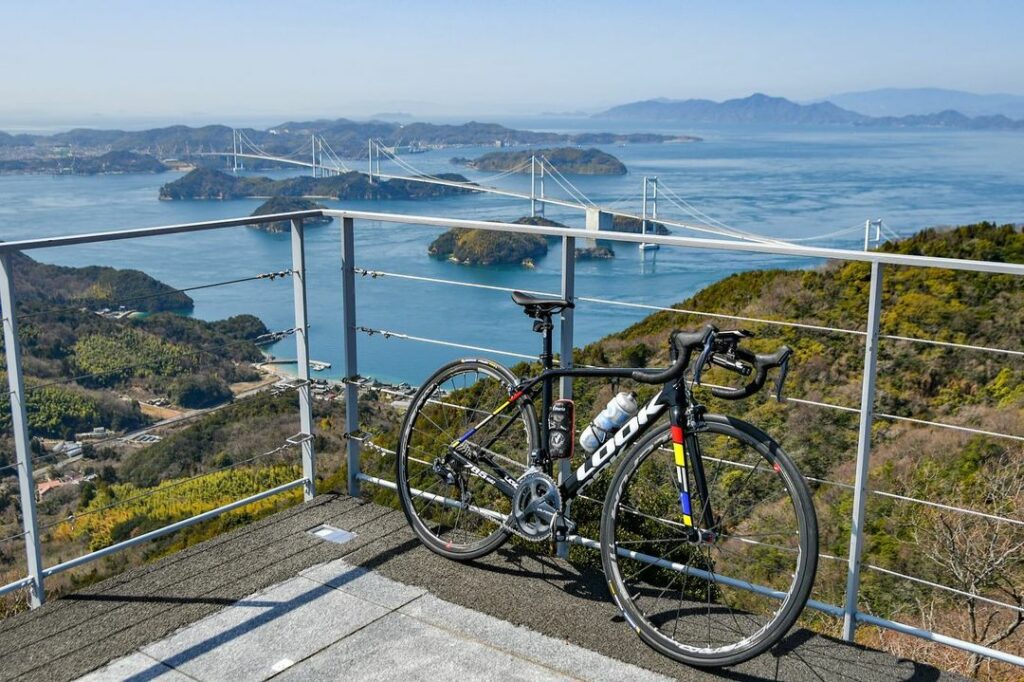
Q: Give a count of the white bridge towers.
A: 6